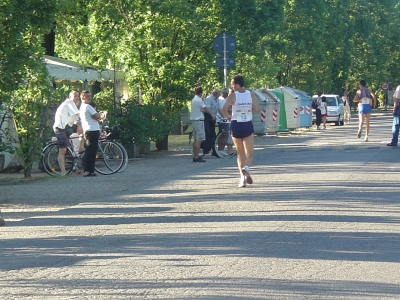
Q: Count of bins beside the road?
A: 5